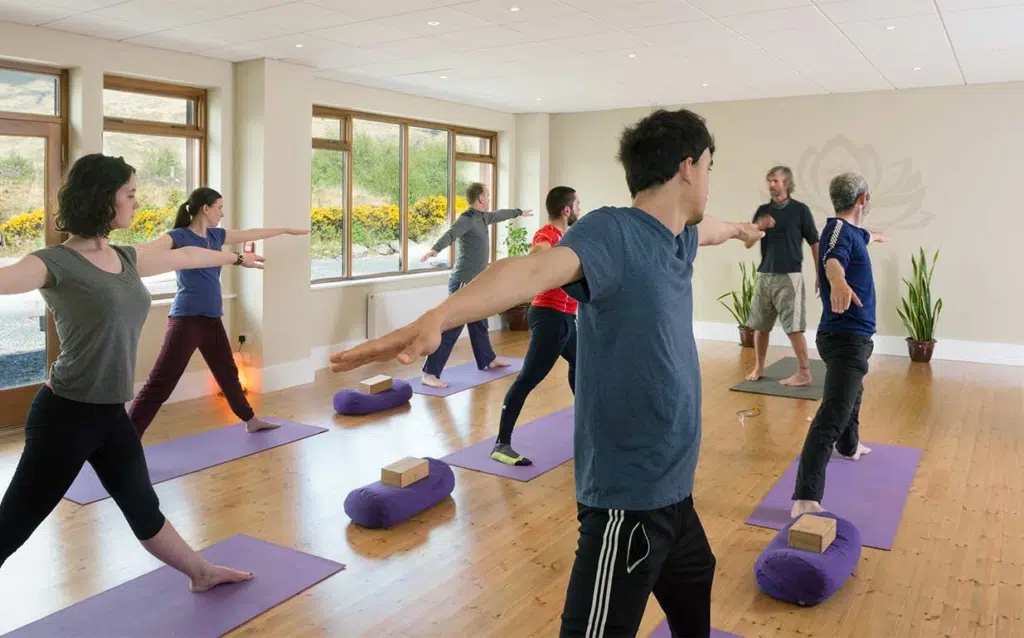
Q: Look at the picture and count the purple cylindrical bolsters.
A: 3